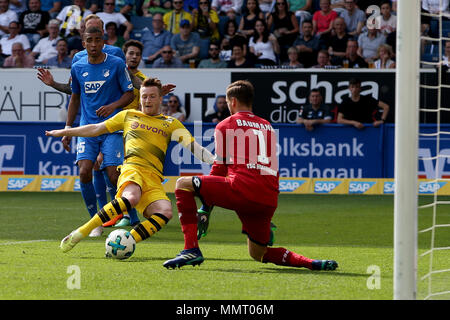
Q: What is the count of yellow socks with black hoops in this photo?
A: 2